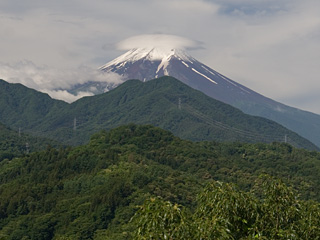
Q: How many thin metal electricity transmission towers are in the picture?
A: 5